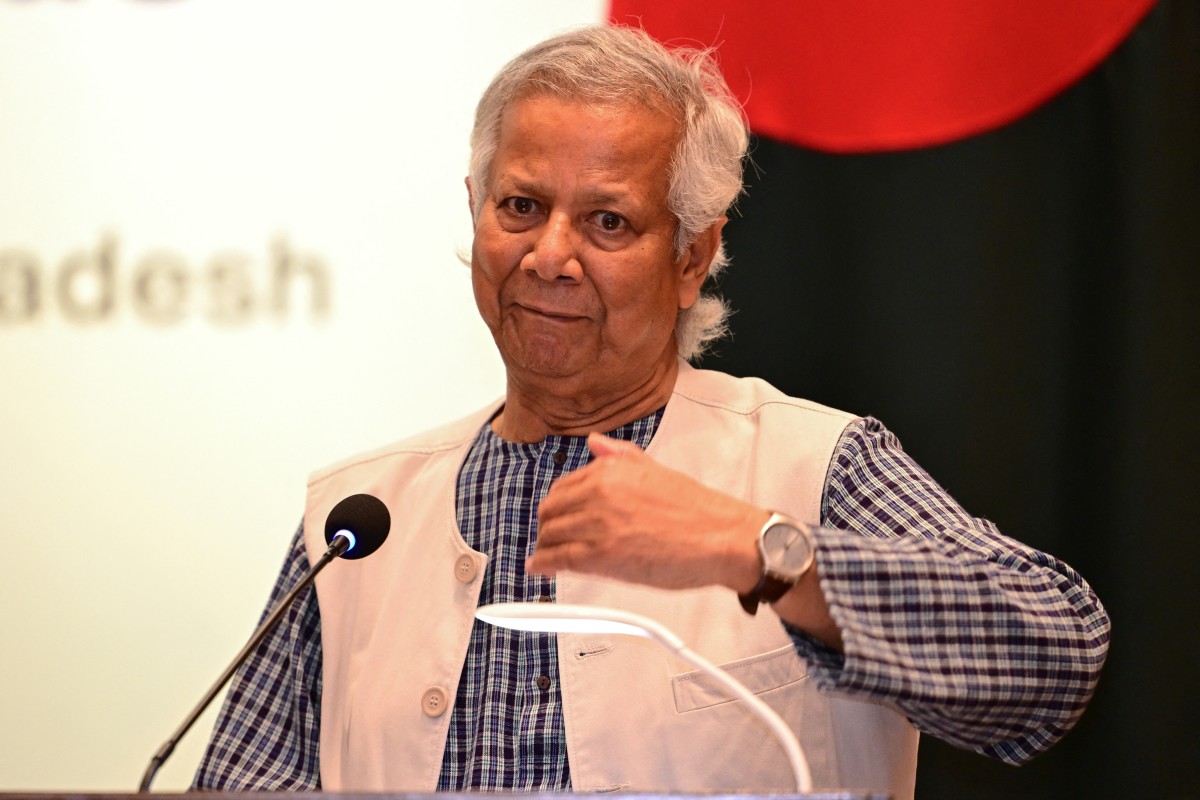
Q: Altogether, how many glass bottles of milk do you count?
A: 0